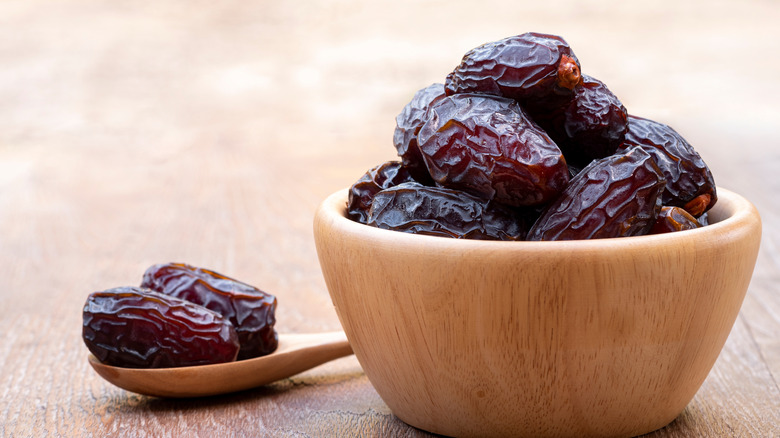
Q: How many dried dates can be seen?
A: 11